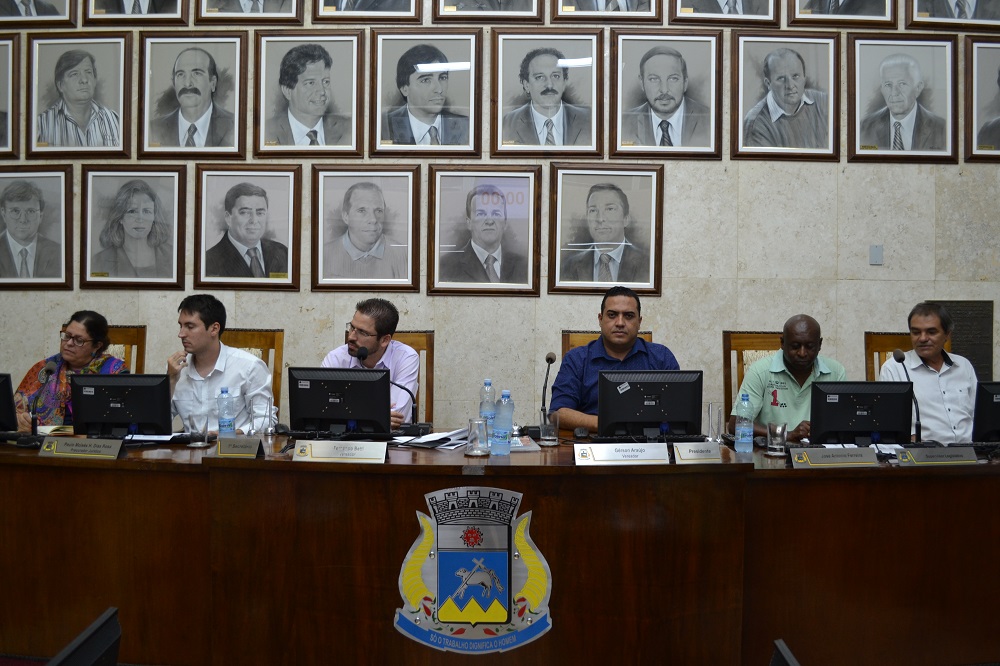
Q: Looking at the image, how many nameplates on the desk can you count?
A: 7